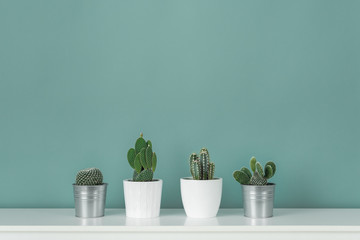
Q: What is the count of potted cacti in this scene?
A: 4